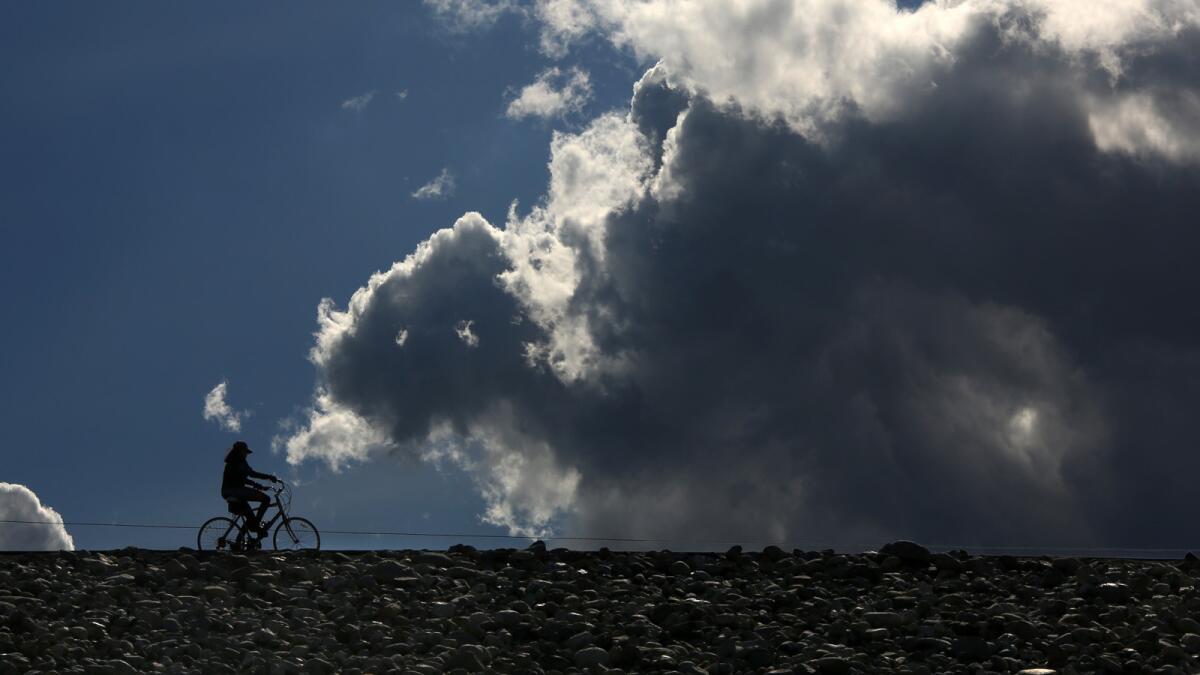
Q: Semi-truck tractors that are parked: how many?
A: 0